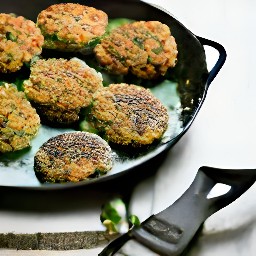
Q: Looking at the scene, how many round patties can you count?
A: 7